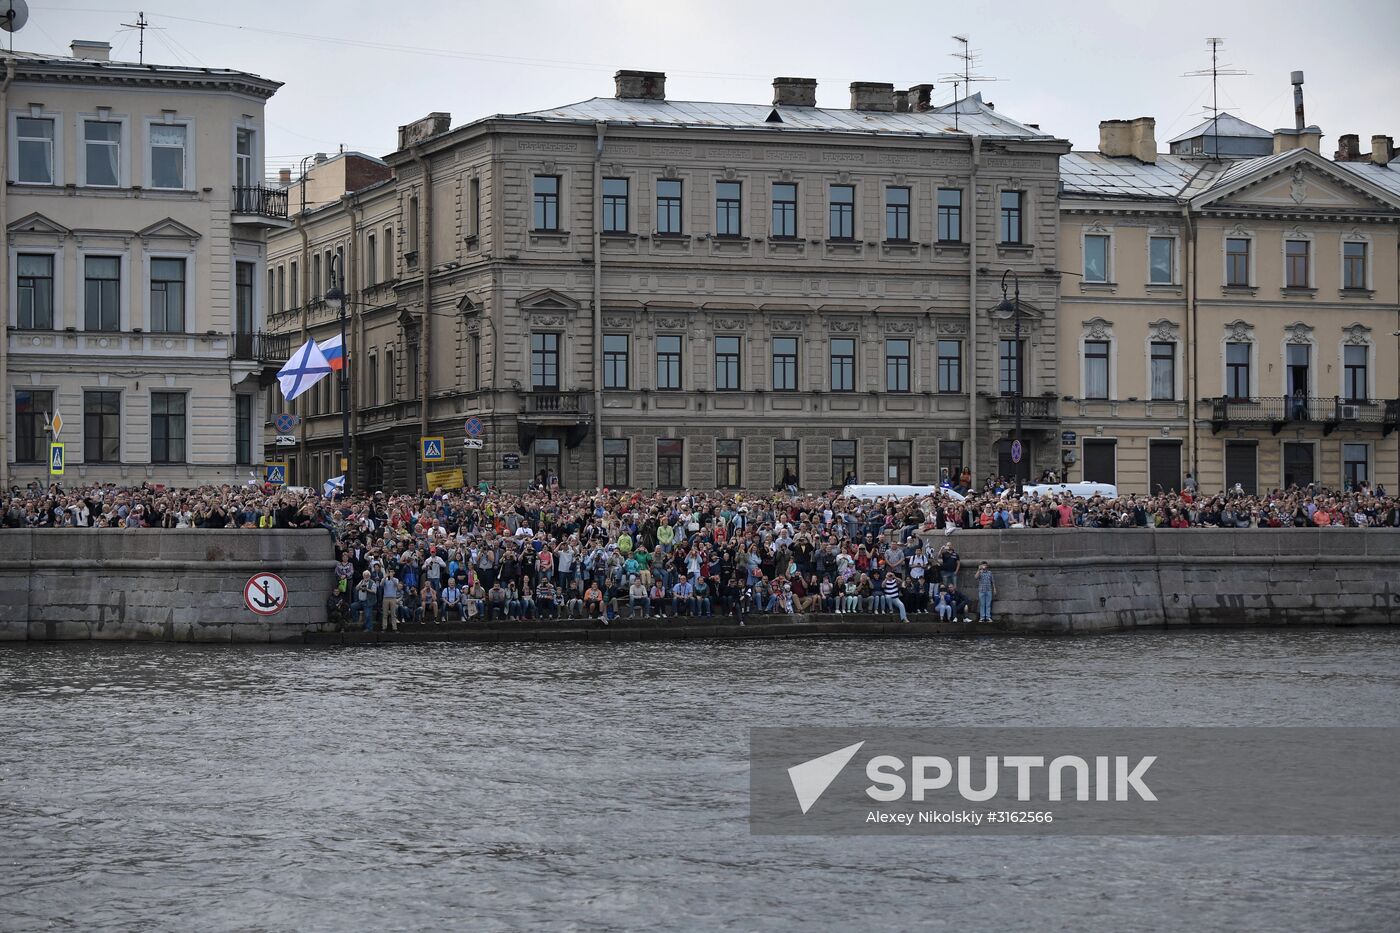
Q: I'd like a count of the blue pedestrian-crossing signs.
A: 3